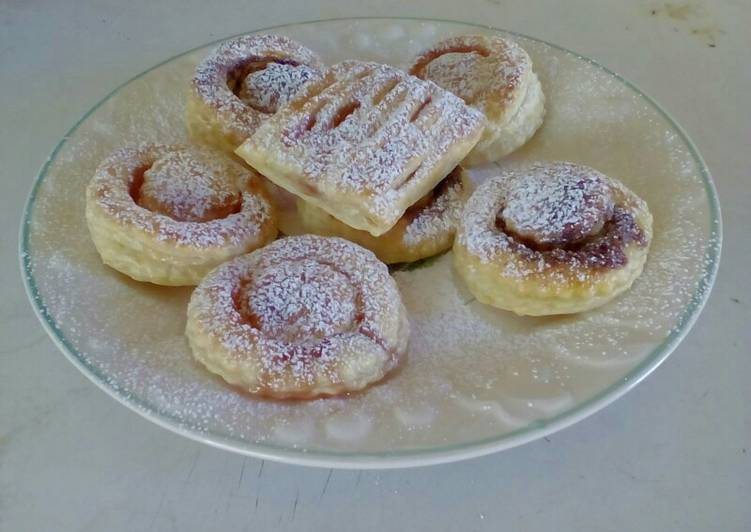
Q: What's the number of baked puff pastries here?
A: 7